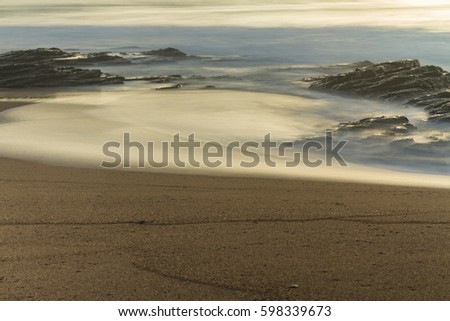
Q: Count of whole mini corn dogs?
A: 0